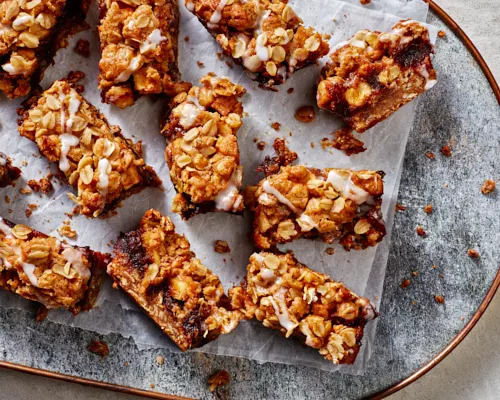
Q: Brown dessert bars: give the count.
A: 11